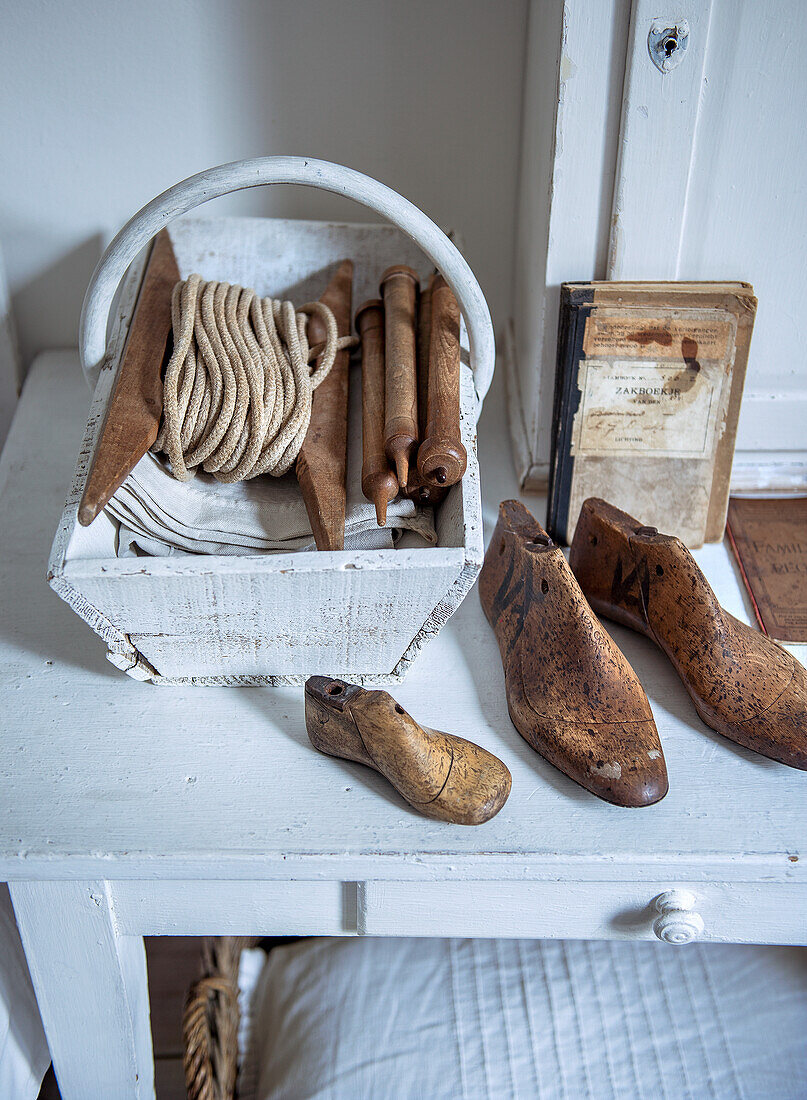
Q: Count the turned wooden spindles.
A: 4